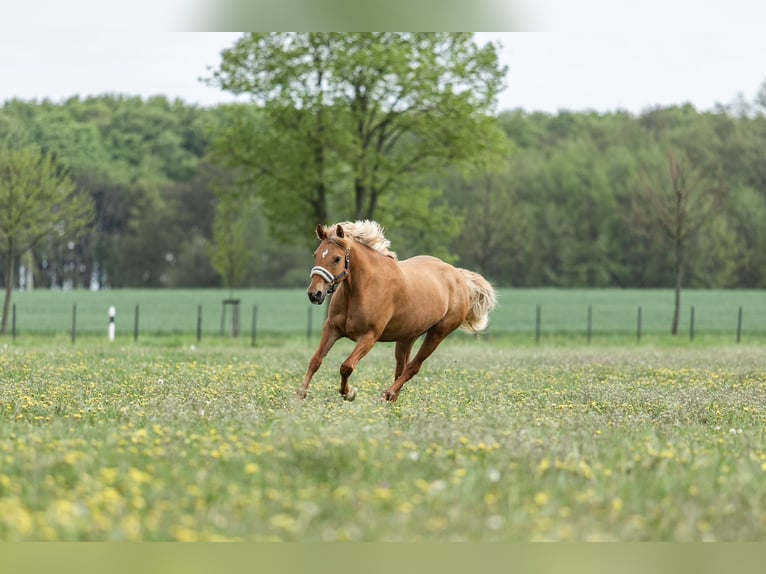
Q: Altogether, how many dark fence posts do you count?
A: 11